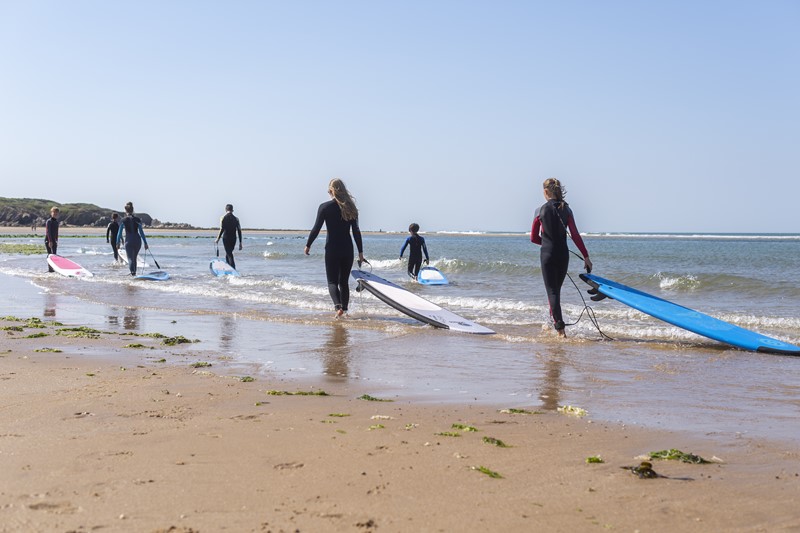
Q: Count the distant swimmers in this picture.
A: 0